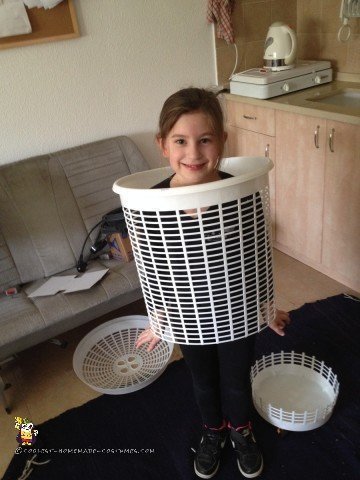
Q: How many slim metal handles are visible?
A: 4